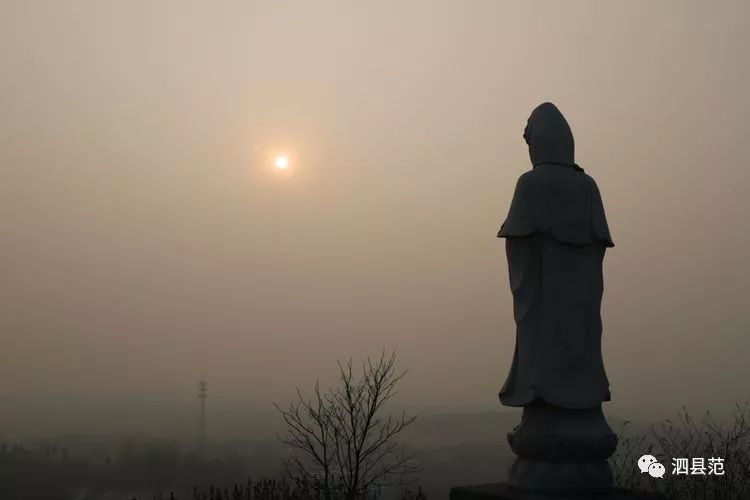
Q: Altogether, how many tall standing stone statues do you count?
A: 1